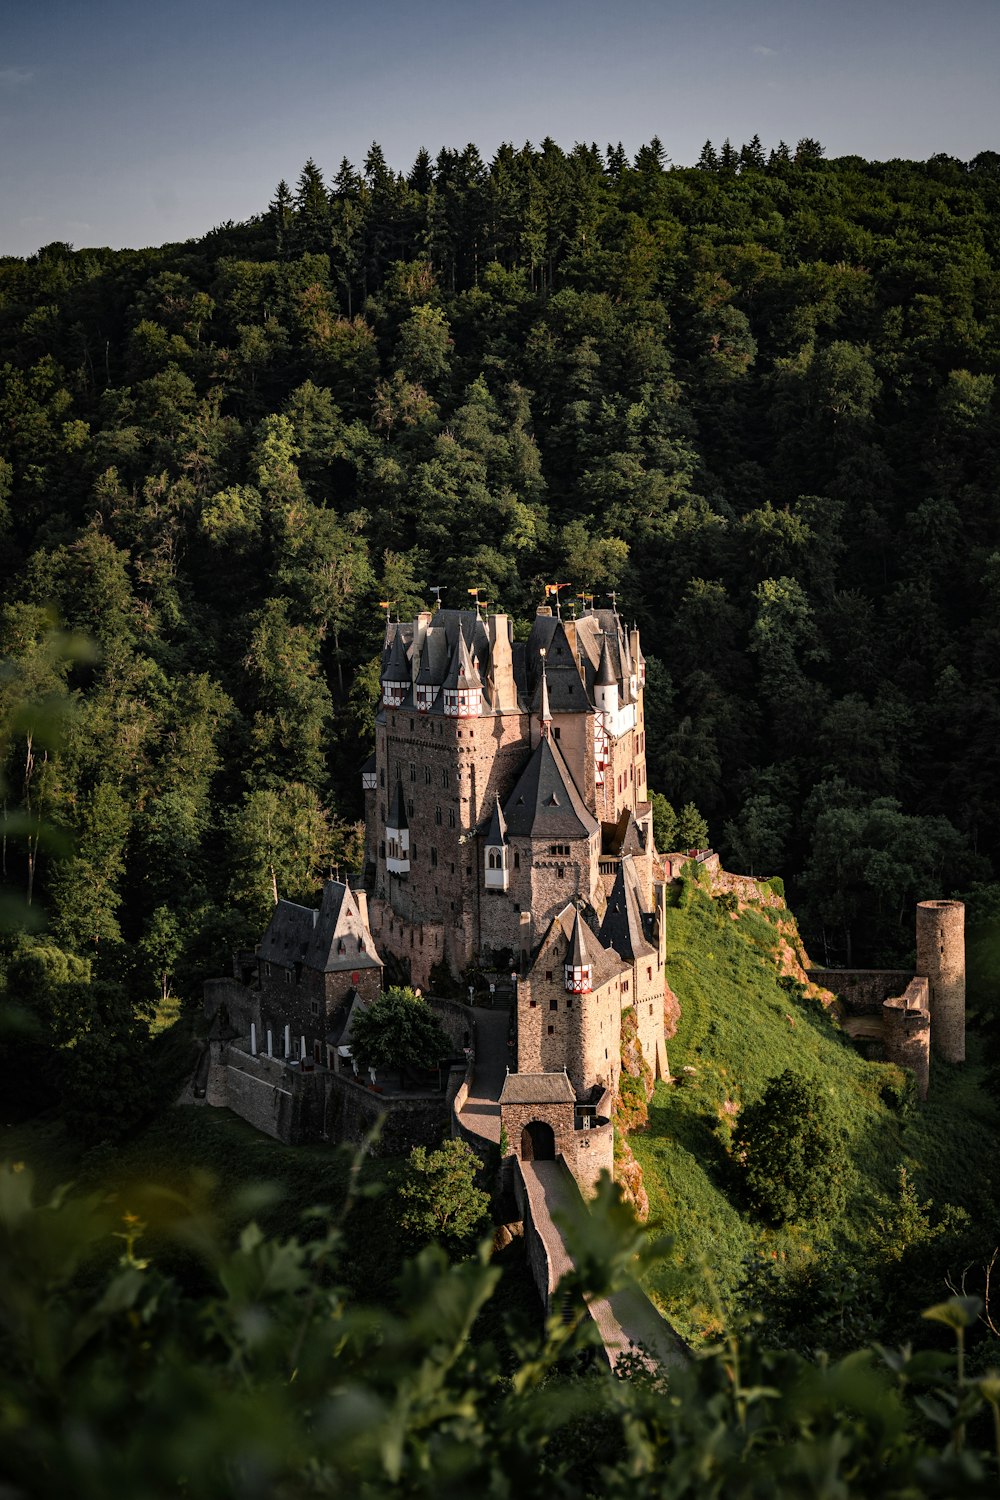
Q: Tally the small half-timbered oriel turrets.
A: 4